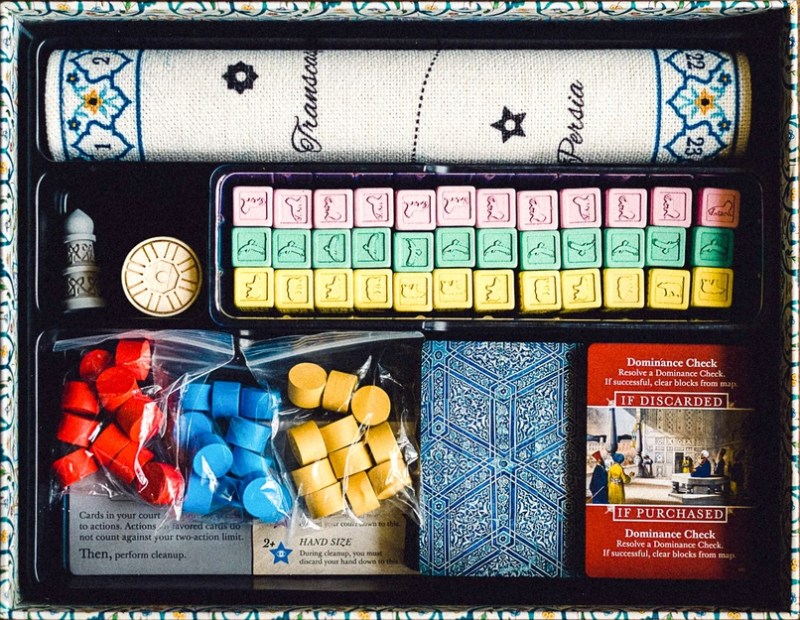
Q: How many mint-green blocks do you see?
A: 12